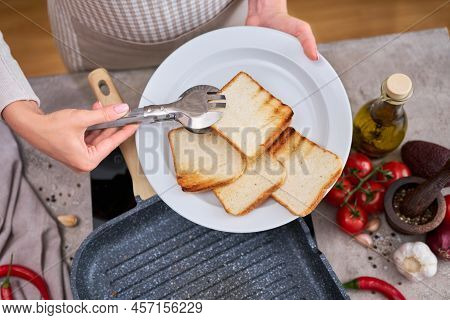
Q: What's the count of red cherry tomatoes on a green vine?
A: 5